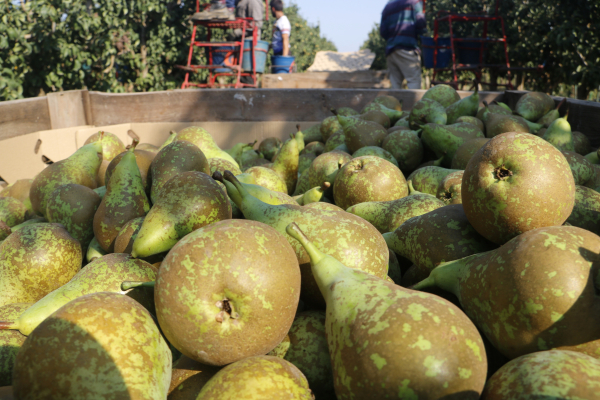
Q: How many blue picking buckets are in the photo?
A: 5